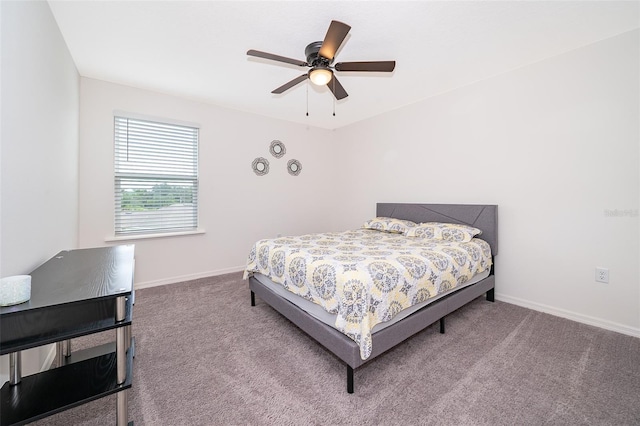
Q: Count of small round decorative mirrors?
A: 3